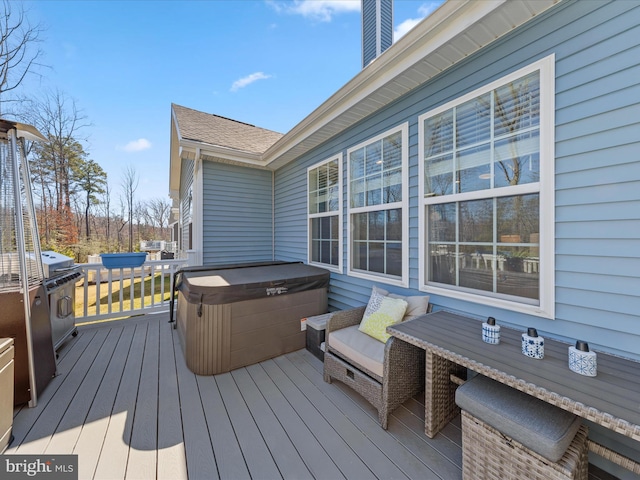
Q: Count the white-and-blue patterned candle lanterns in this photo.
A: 3